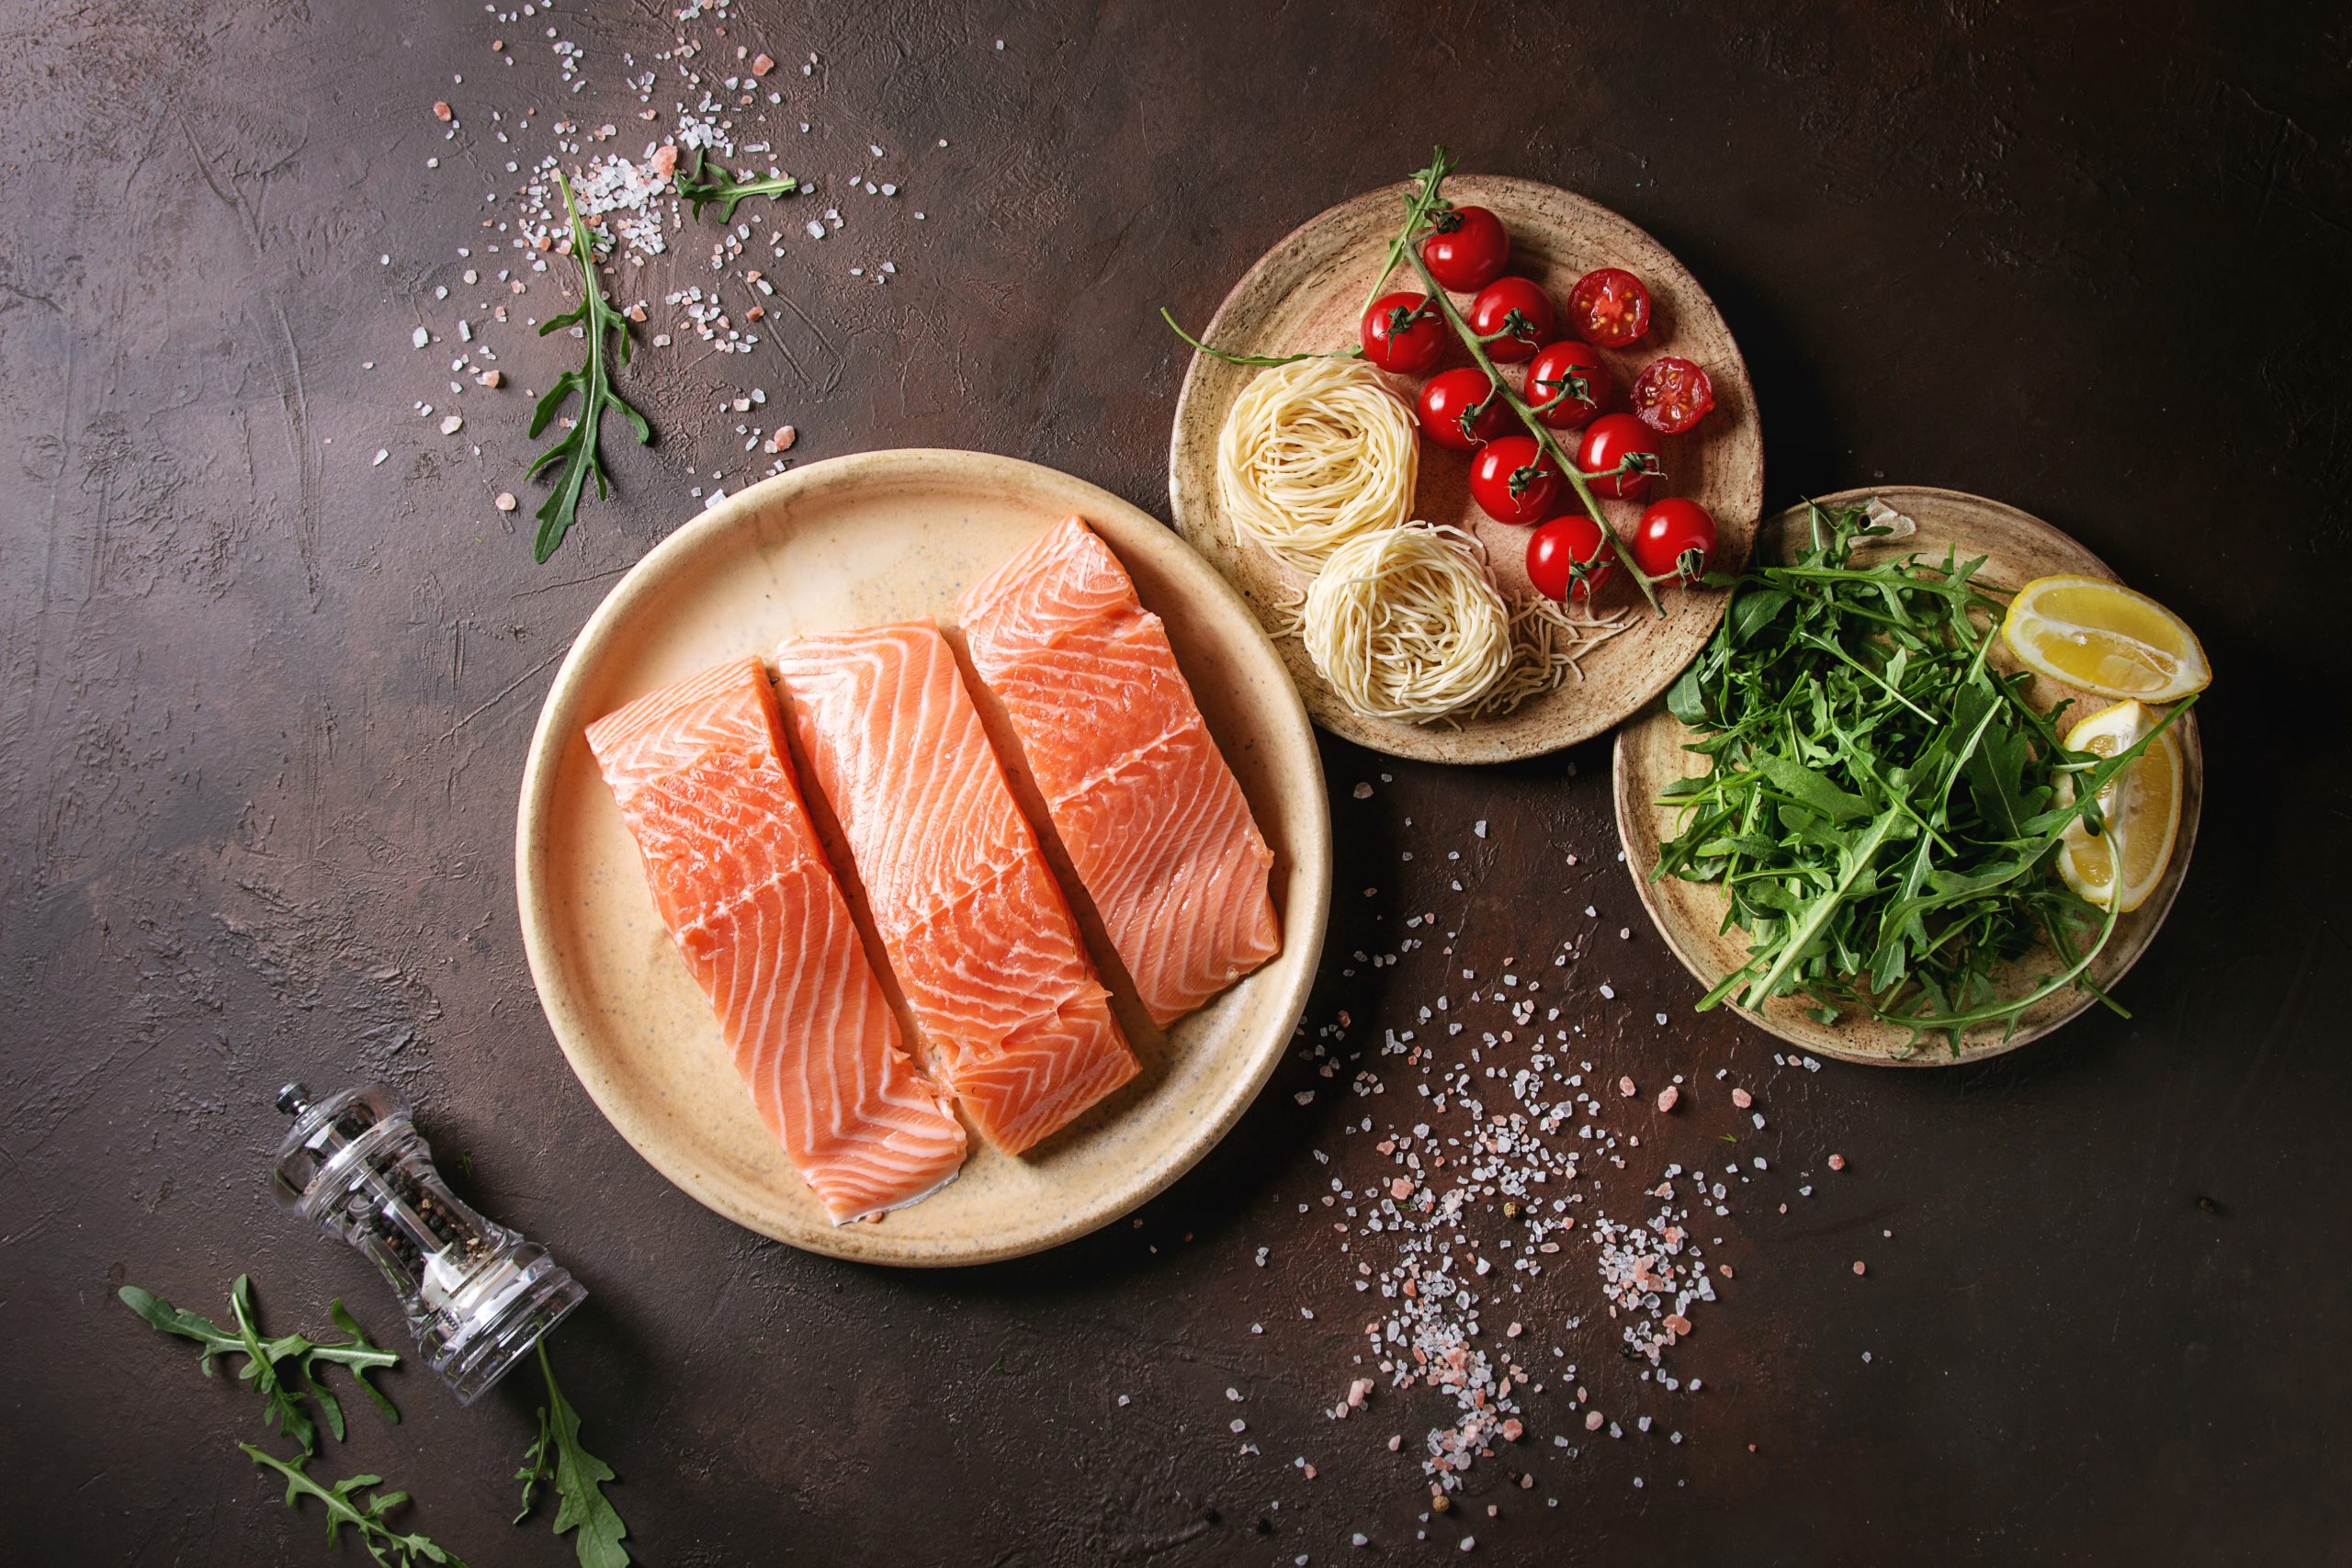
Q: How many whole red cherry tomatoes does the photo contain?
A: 9